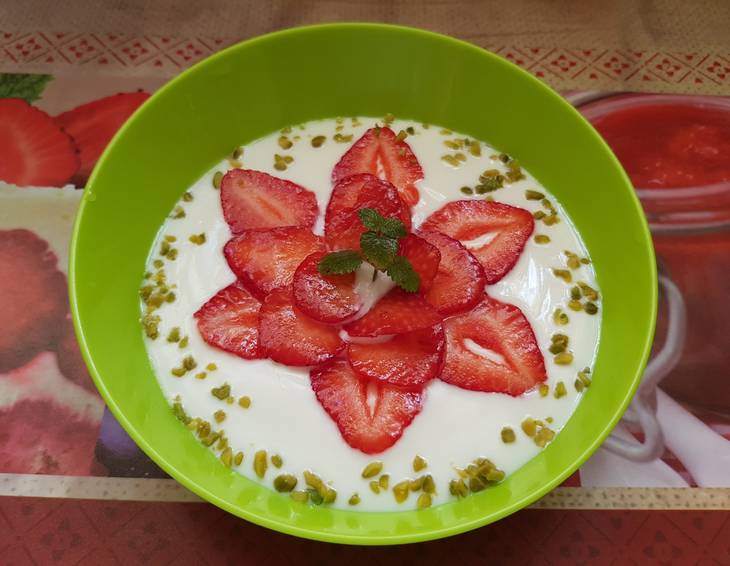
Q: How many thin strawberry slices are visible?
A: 14